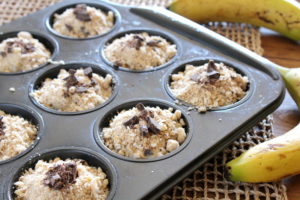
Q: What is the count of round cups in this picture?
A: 8